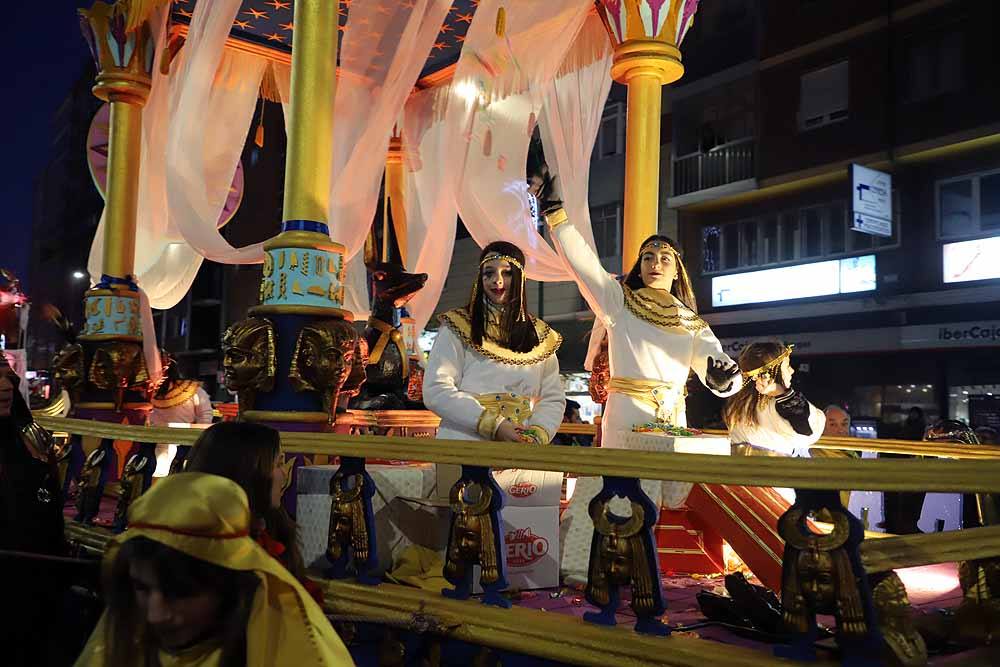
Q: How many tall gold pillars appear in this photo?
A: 4